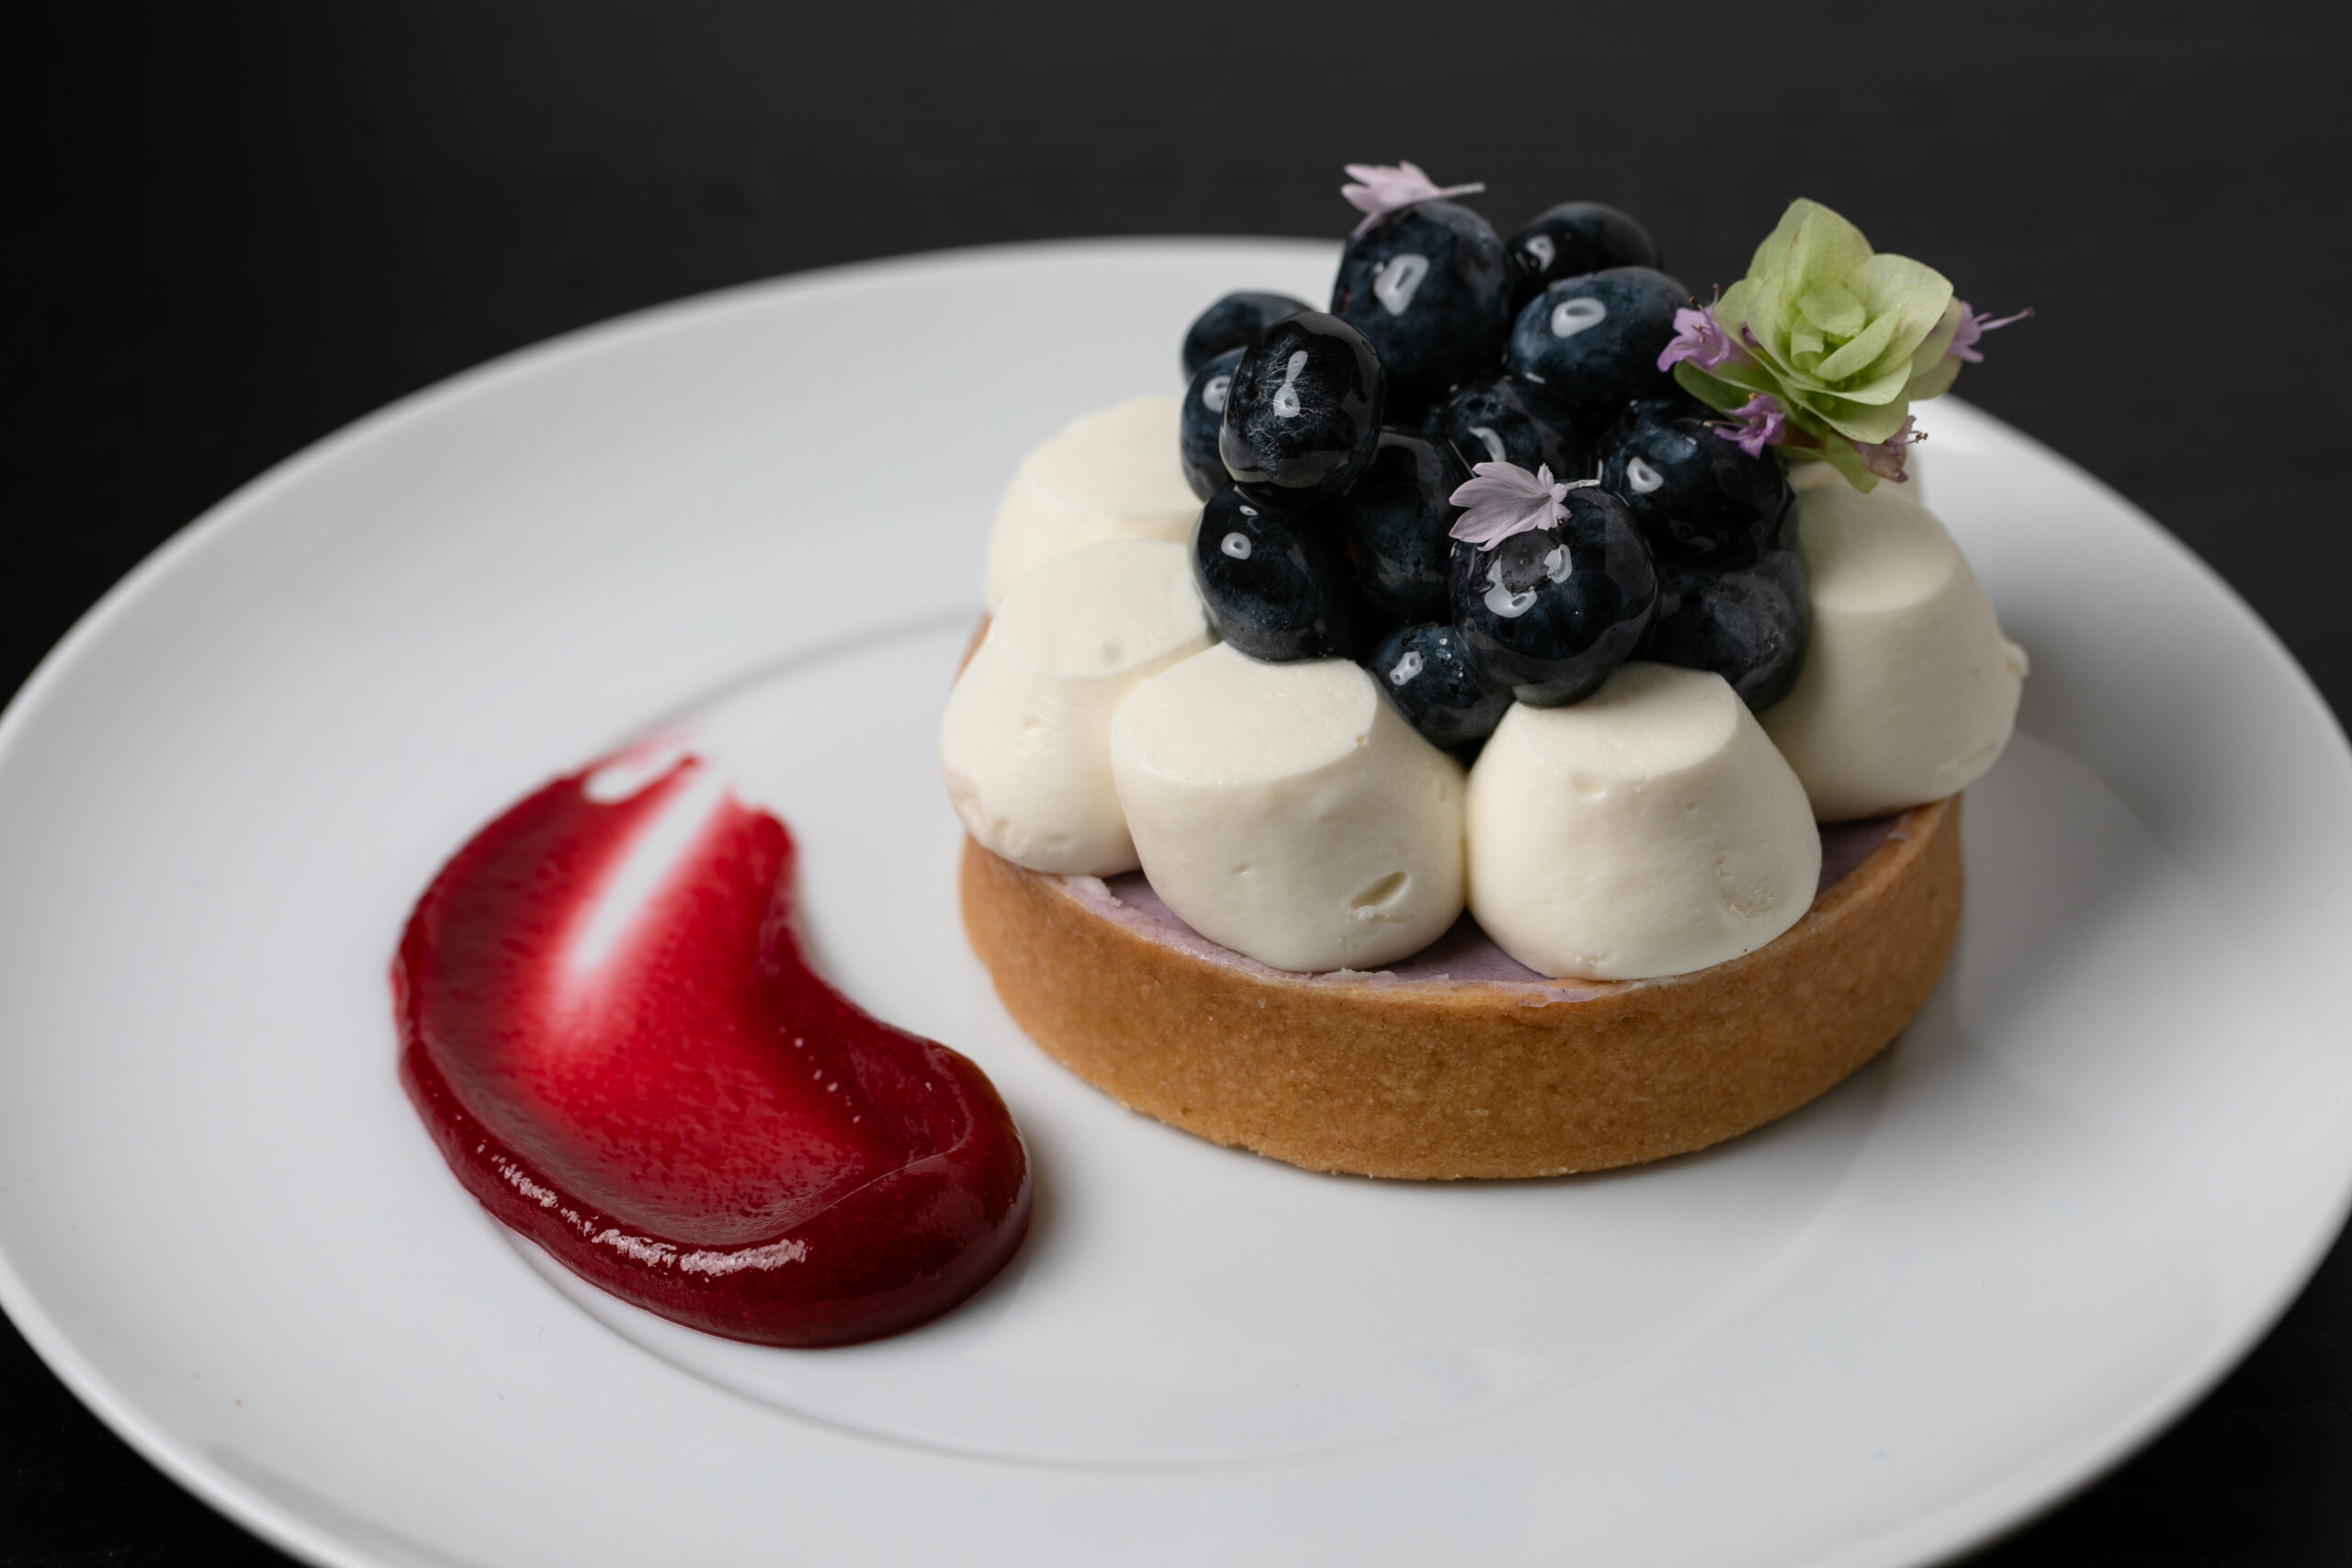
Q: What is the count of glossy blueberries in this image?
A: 13